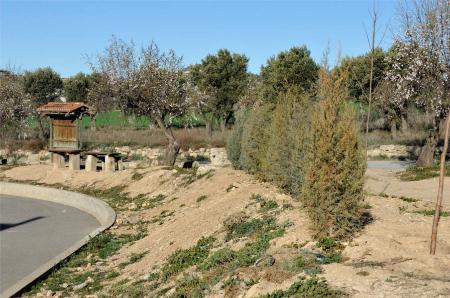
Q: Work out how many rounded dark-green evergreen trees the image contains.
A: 5